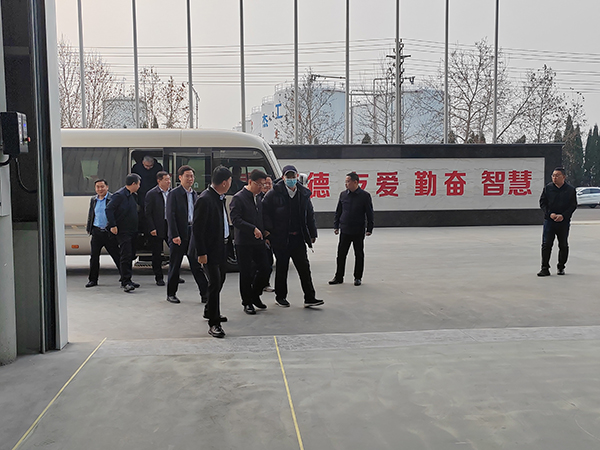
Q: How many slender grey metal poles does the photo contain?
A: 9